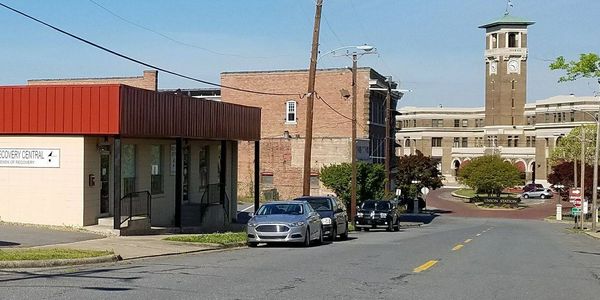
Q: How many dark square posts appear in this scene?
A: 4